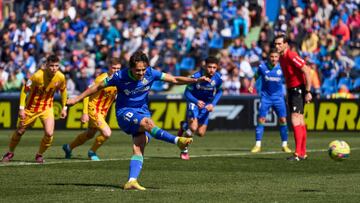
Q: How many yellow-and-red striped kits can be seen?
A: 2